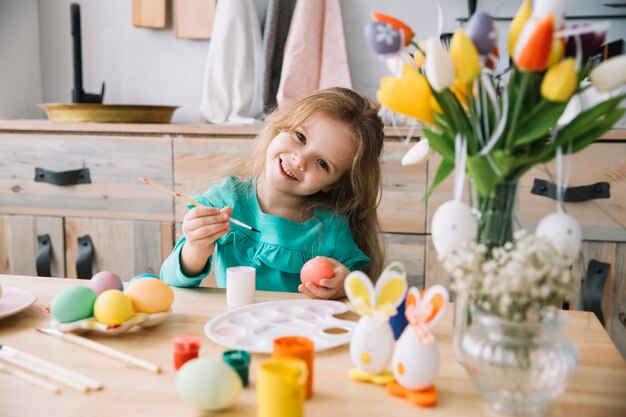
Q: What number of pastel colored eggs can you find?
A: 7